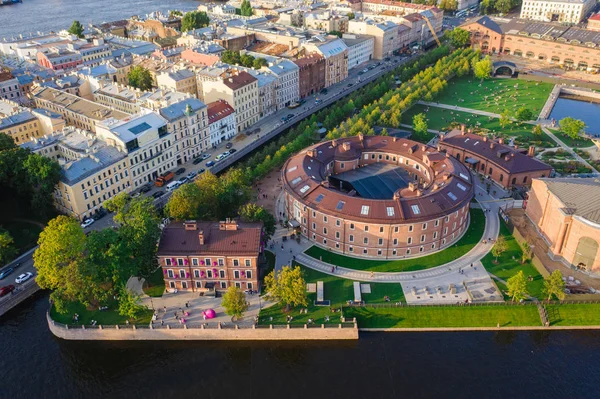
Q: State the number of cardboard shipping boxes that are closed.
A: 0